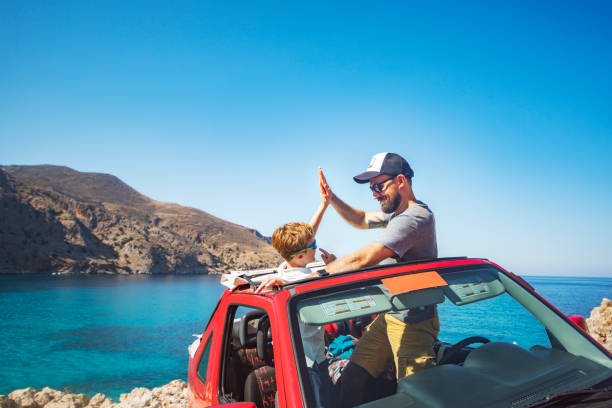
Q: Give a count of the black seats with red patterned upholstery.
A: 2